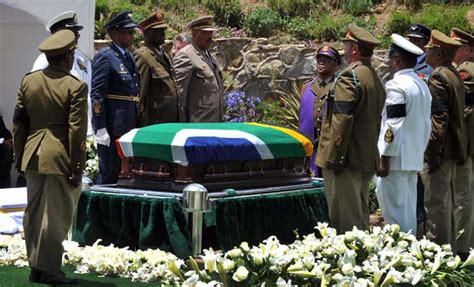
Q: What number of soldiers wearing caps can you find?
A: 11